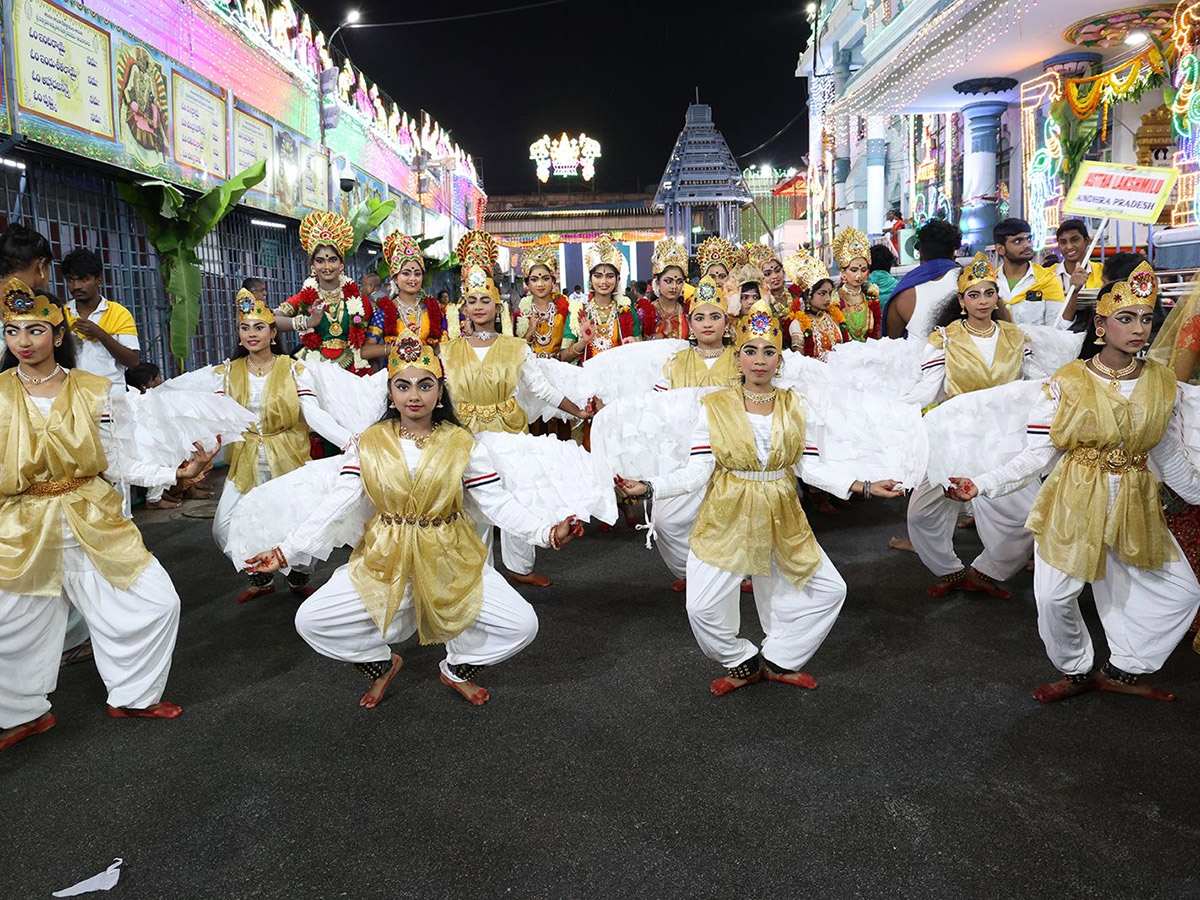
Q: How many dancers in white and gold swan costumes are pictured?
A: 8